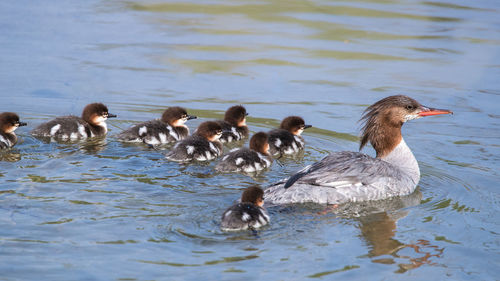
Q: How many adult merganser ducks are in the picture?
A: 1